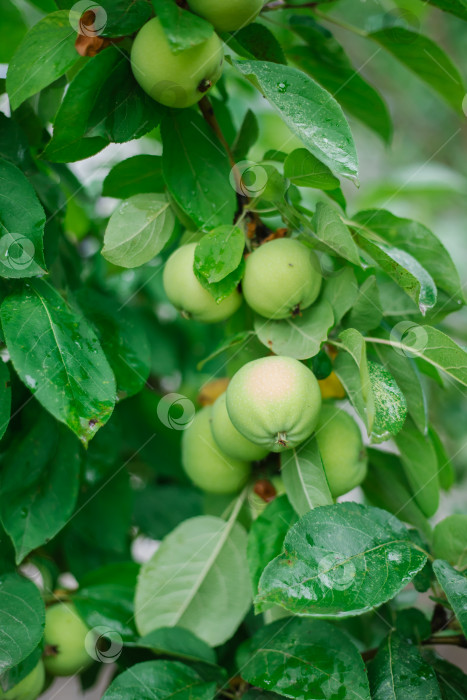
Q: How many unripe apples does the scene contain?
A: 10